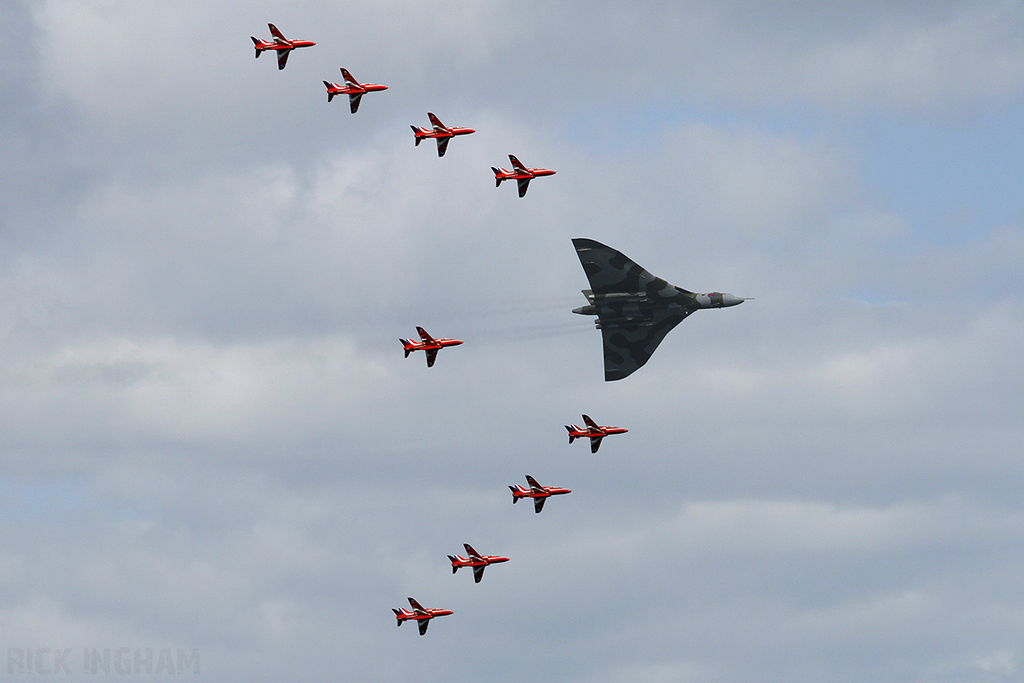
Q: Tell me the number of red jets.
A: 9